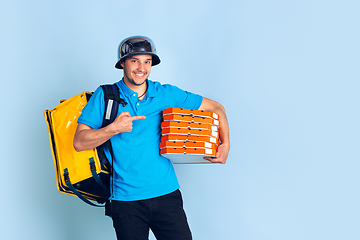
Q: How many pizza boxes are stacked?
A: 7